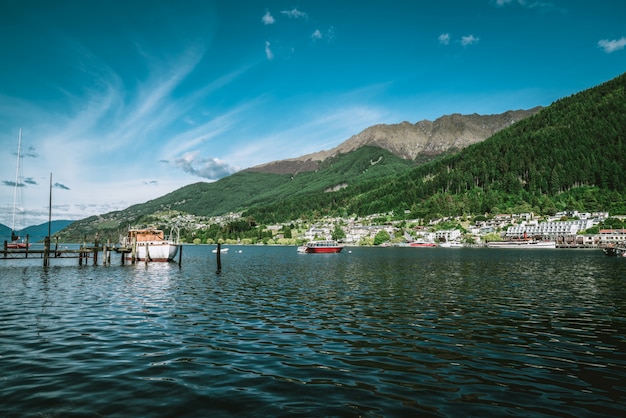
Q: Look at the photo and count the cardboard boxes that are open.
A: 0